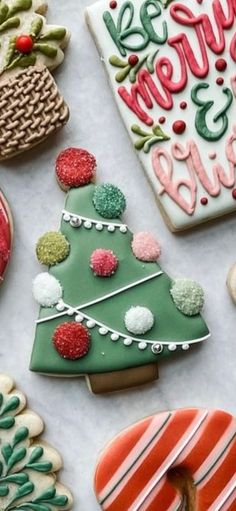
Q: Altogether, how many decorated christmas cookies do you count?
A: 7